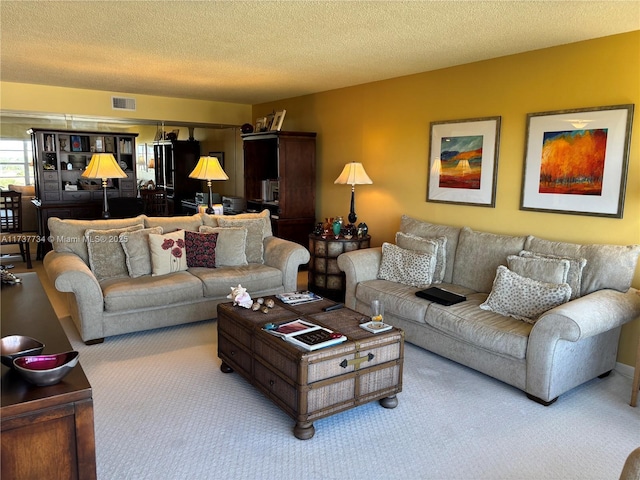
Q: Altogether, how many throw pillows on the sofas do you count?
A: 12